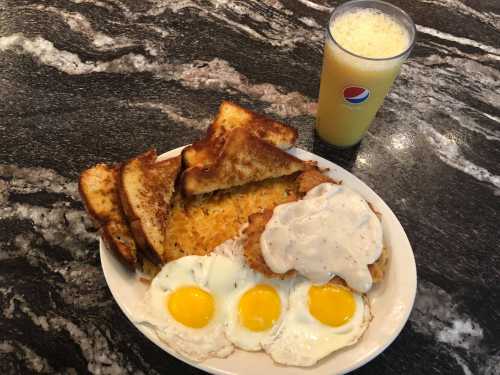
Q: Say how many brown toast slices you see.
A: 4